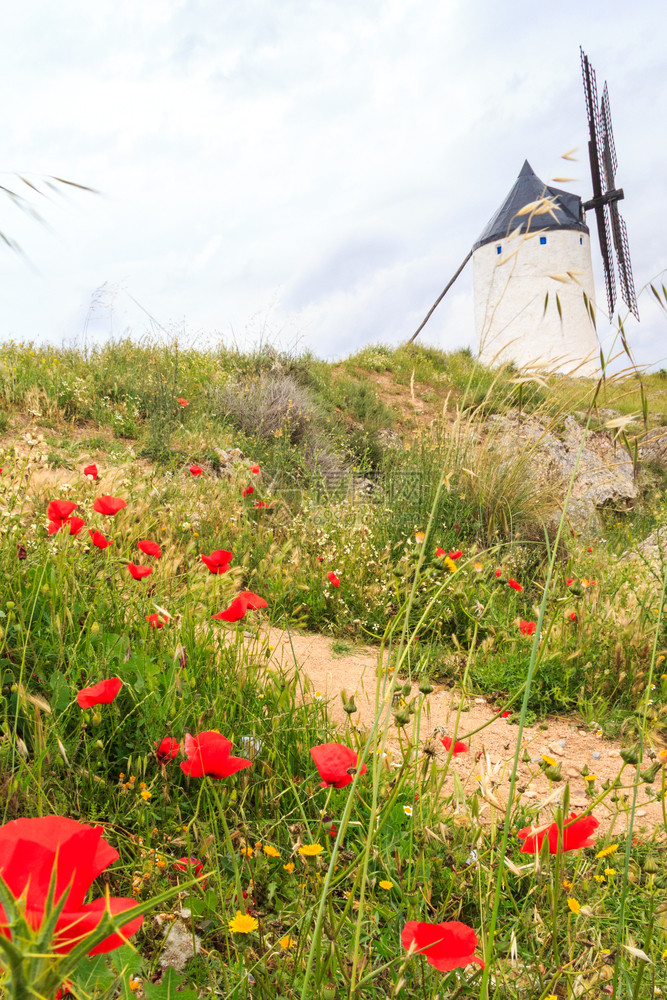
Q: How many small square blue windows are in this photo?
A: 3